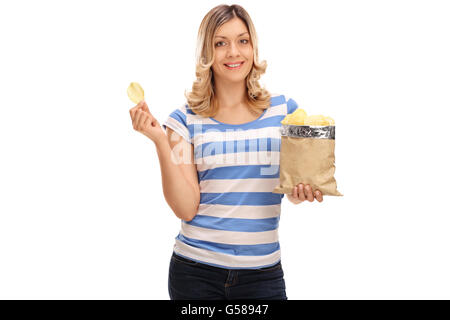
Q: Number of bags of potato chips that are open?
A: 1